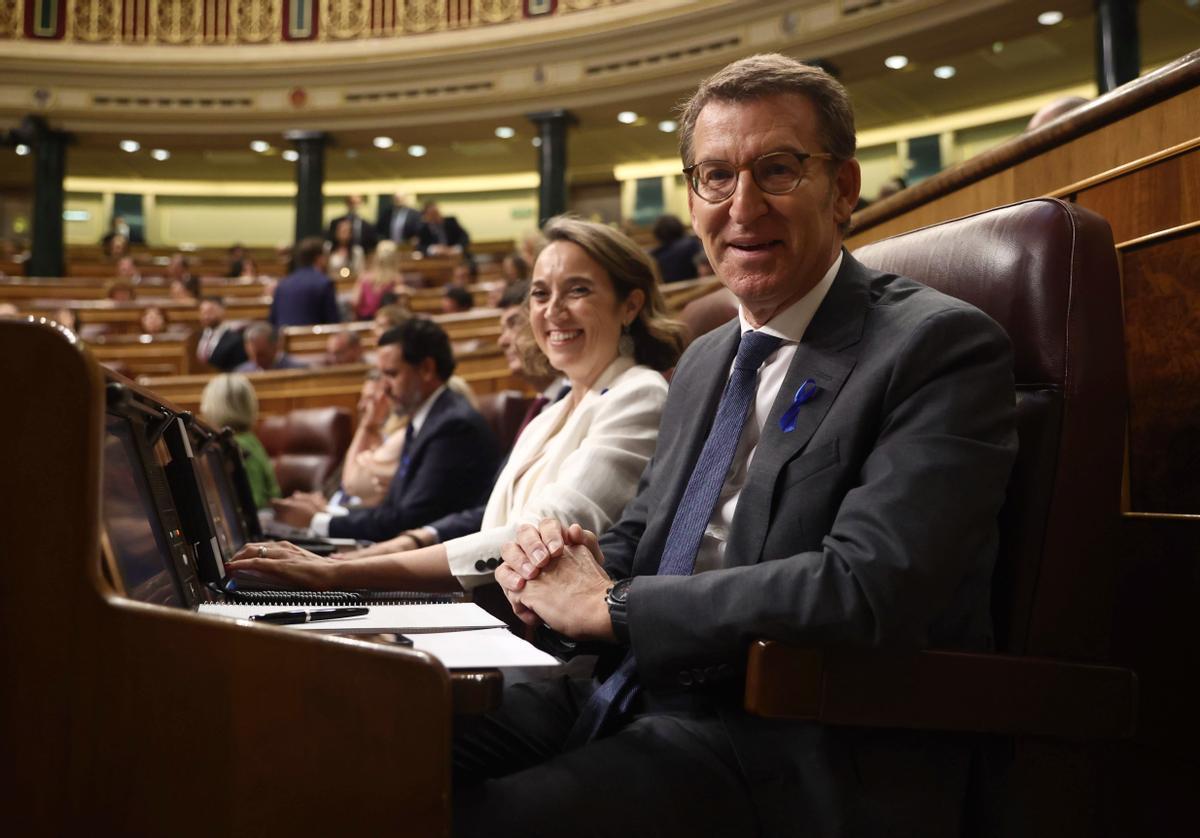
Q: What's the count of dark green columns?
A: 4